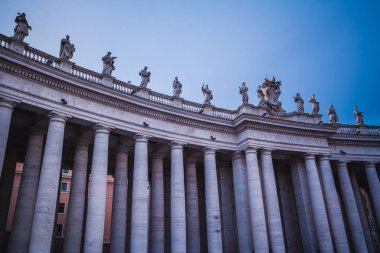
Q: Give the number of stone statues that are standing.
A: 11